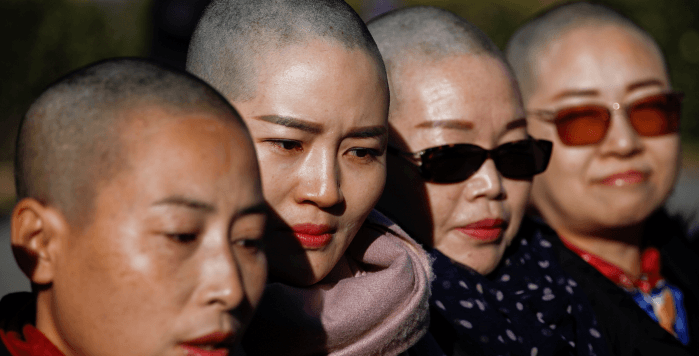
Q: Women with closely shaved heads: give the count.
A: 4